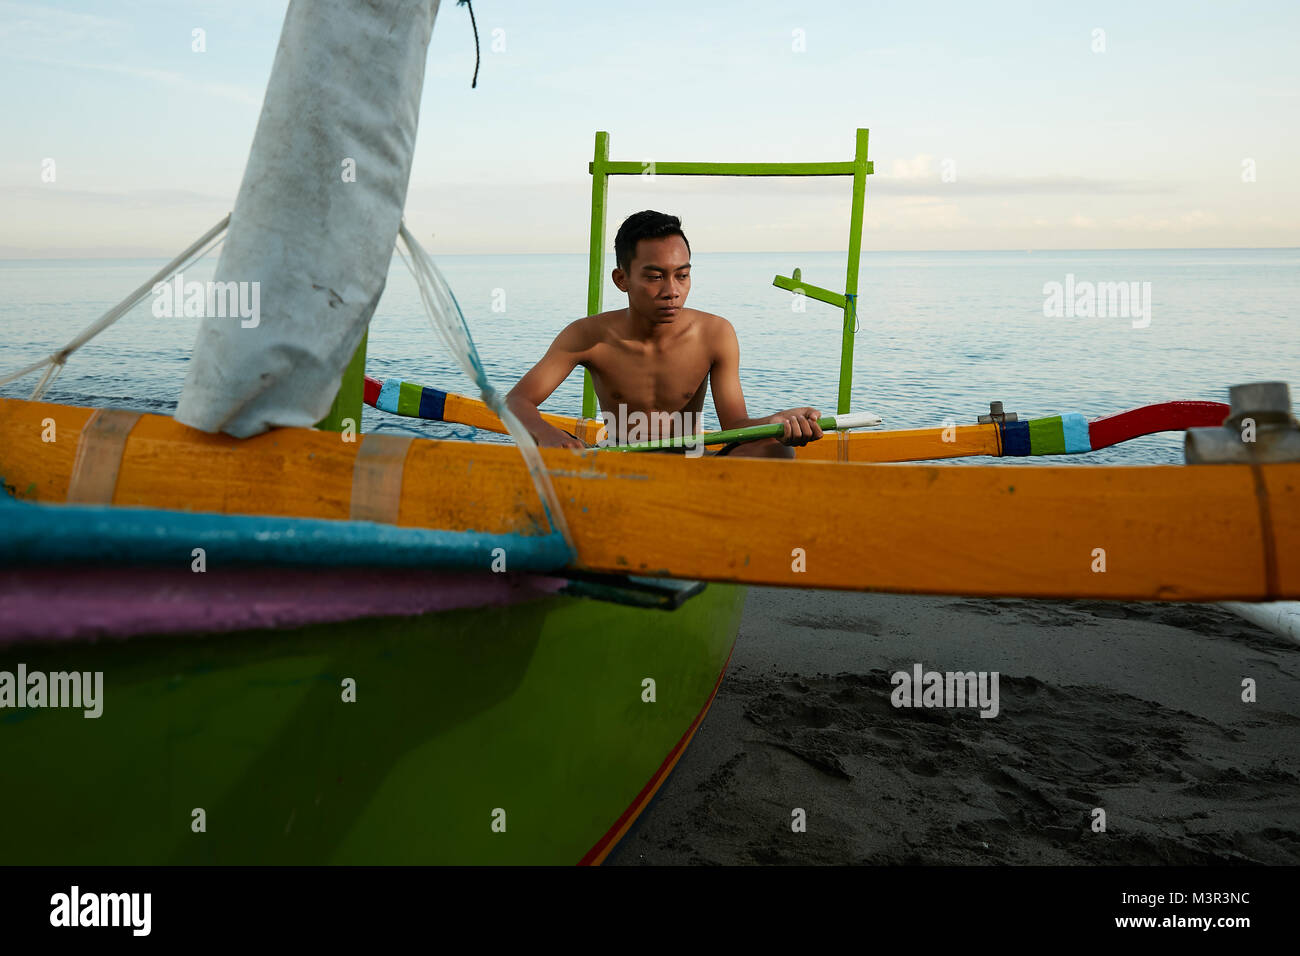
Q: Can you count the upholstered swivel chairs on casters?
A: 0